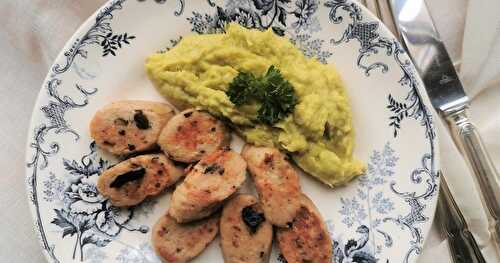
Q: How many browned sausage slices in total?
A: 8